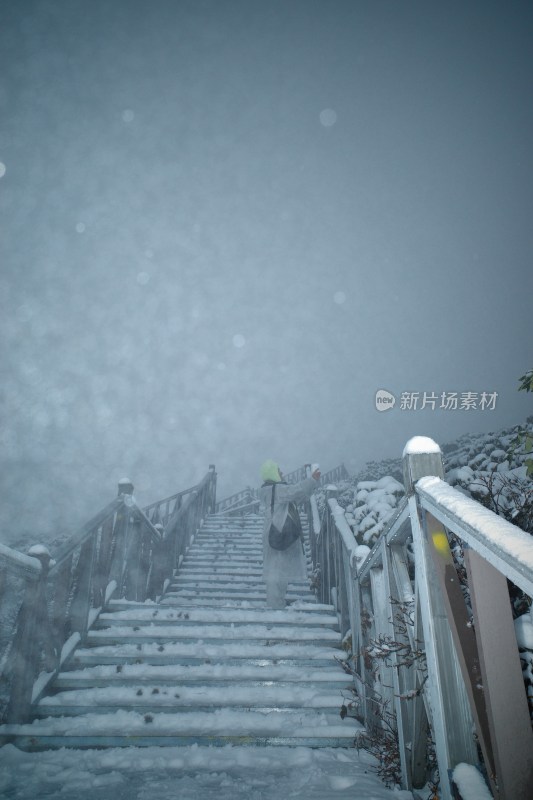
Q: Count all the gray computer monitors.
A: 0